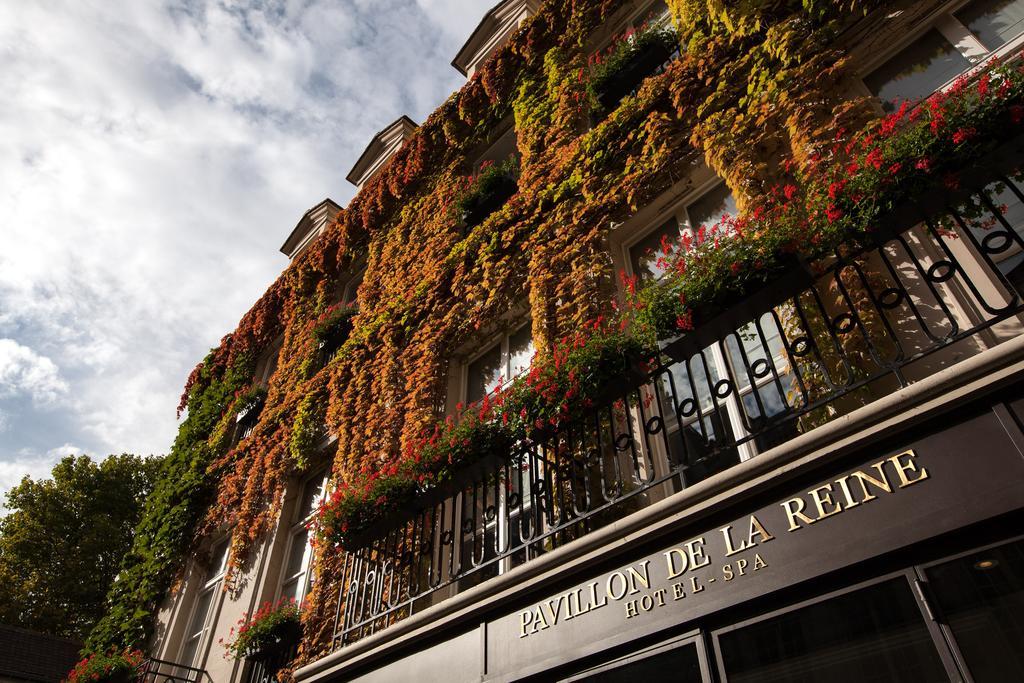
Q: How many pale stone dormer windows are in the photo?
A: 3